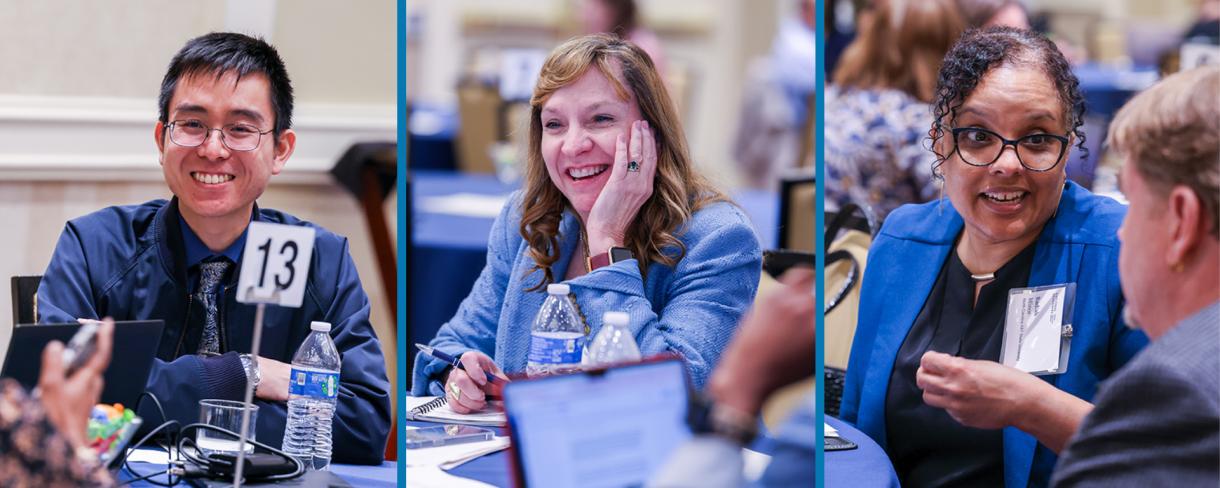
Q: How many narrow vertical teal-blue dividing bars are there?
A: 2